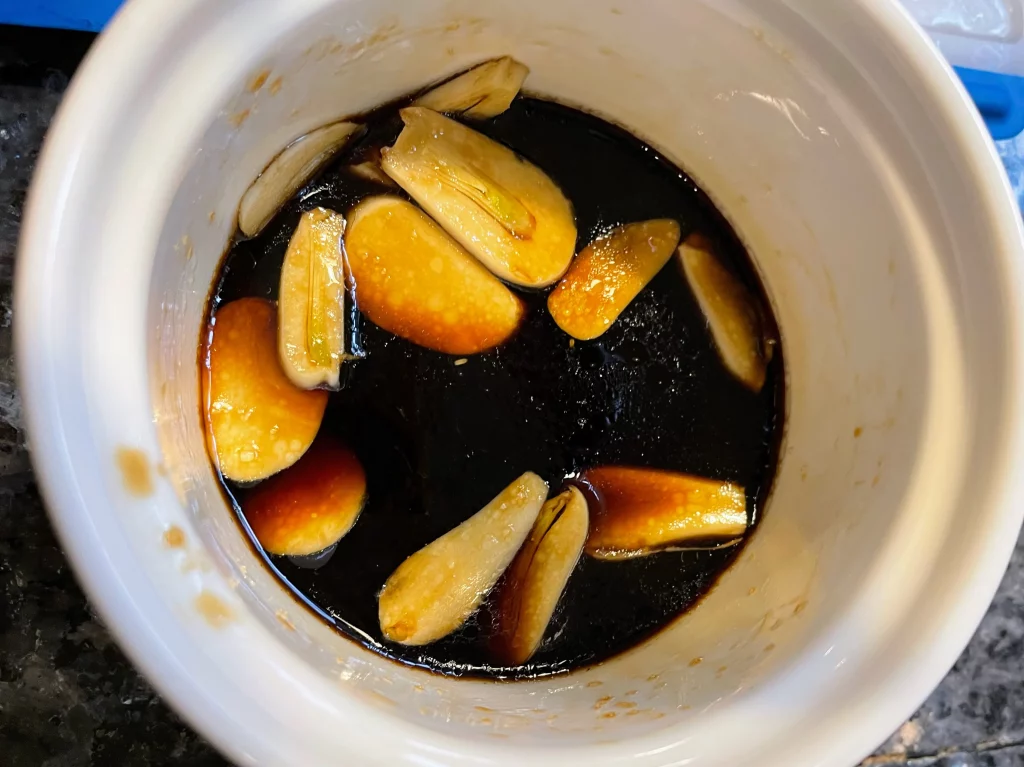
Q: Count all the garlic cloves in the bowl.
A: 12